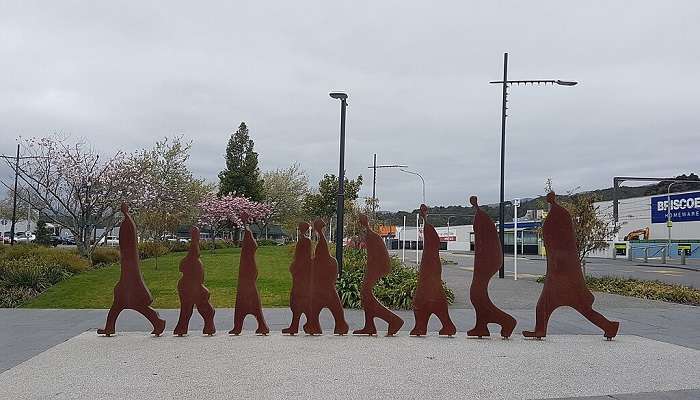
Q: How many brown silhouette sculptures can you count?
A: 9